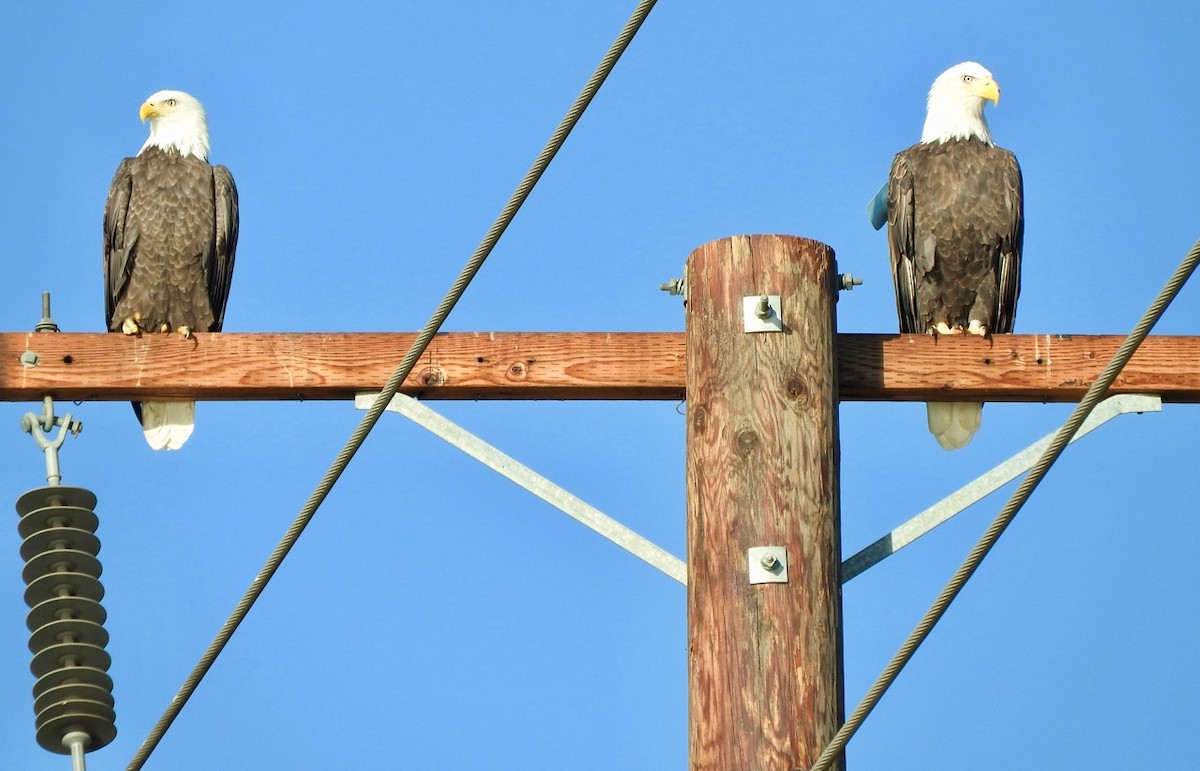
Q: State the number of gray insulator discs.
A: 12